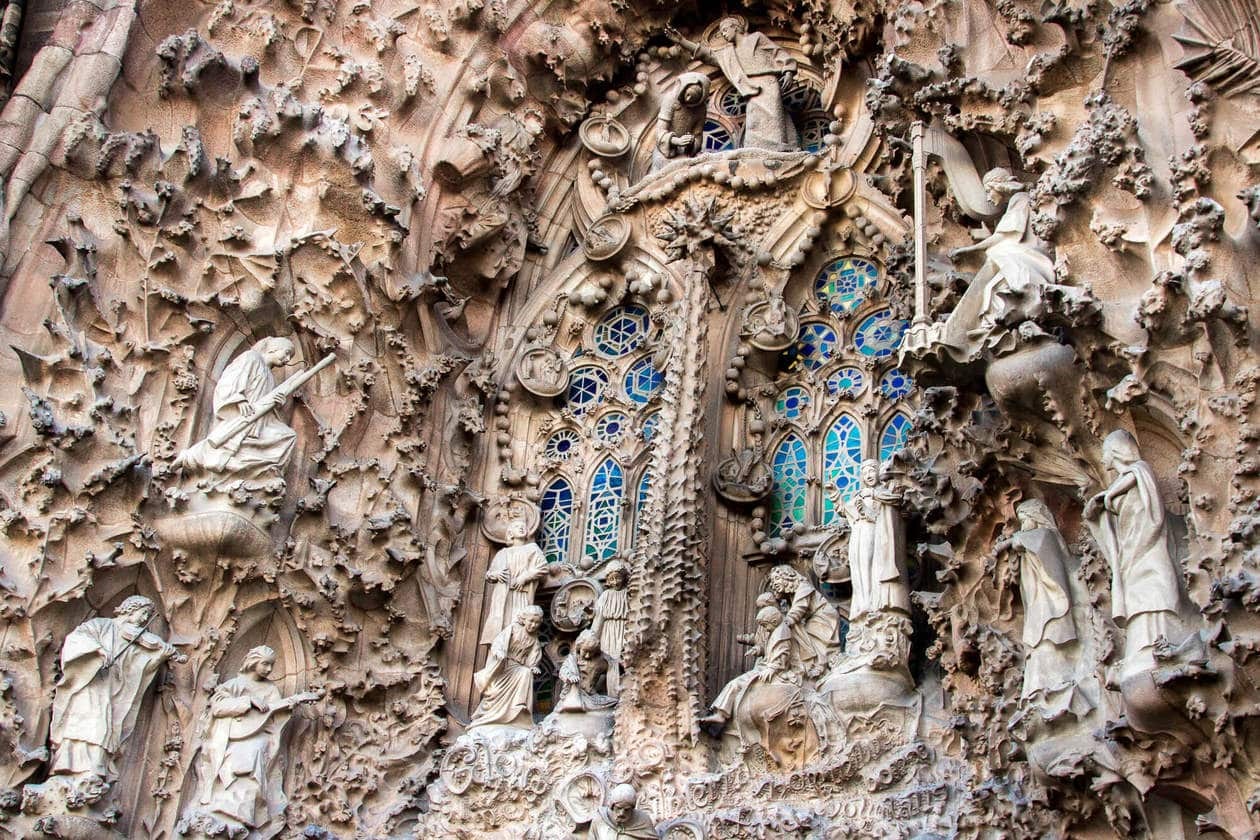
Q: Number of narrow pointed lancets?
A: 6